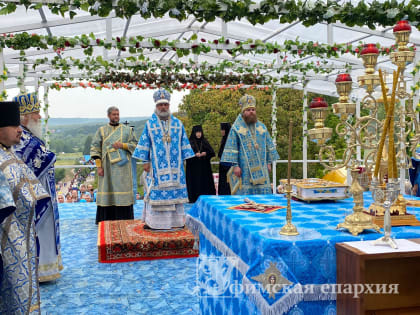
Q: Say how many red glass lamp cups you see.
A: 4